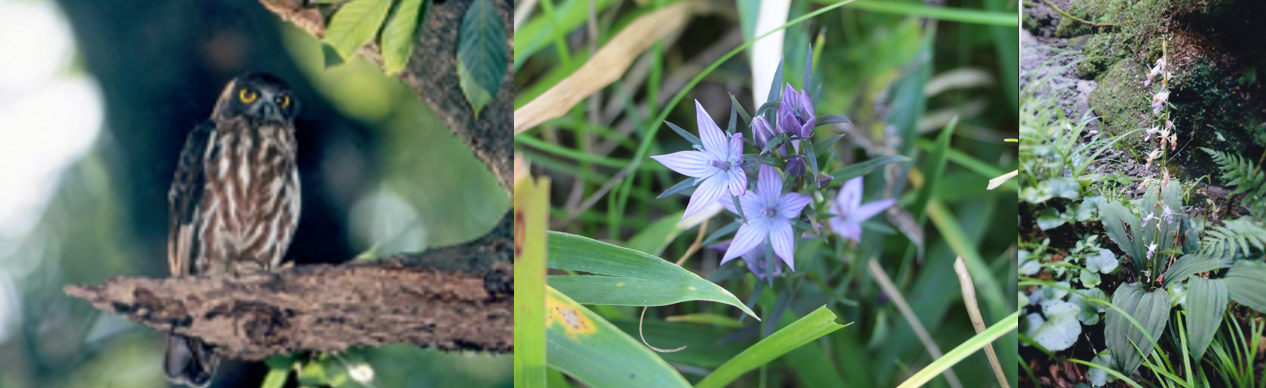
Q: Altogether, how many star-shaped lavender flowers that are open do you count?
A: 3